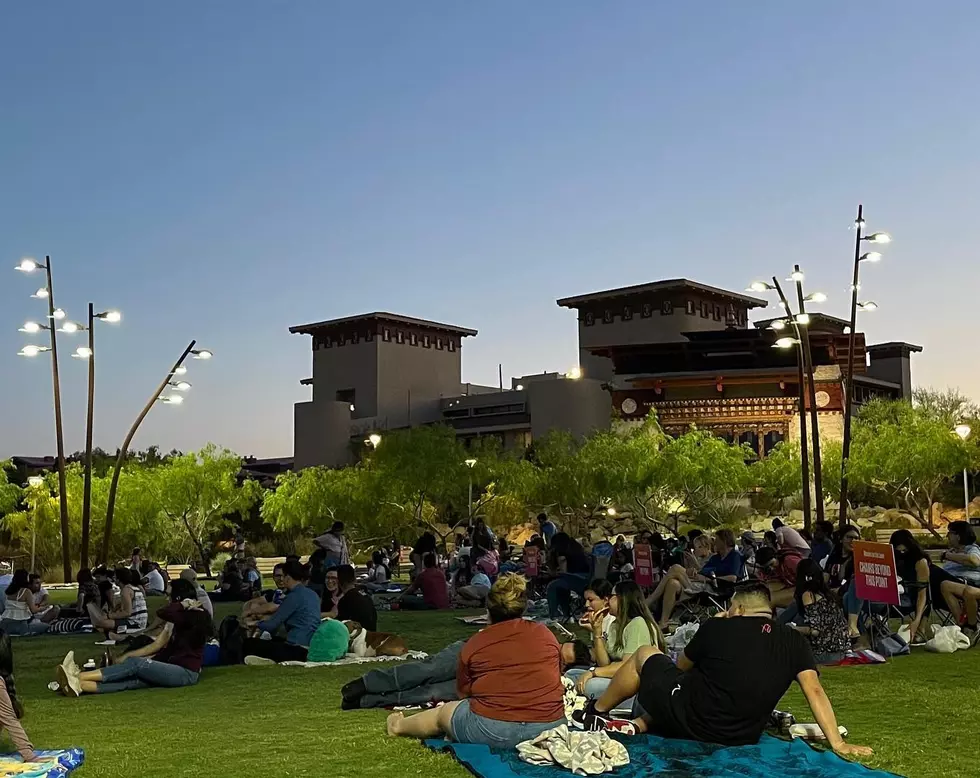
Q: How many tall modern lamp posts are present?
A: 6